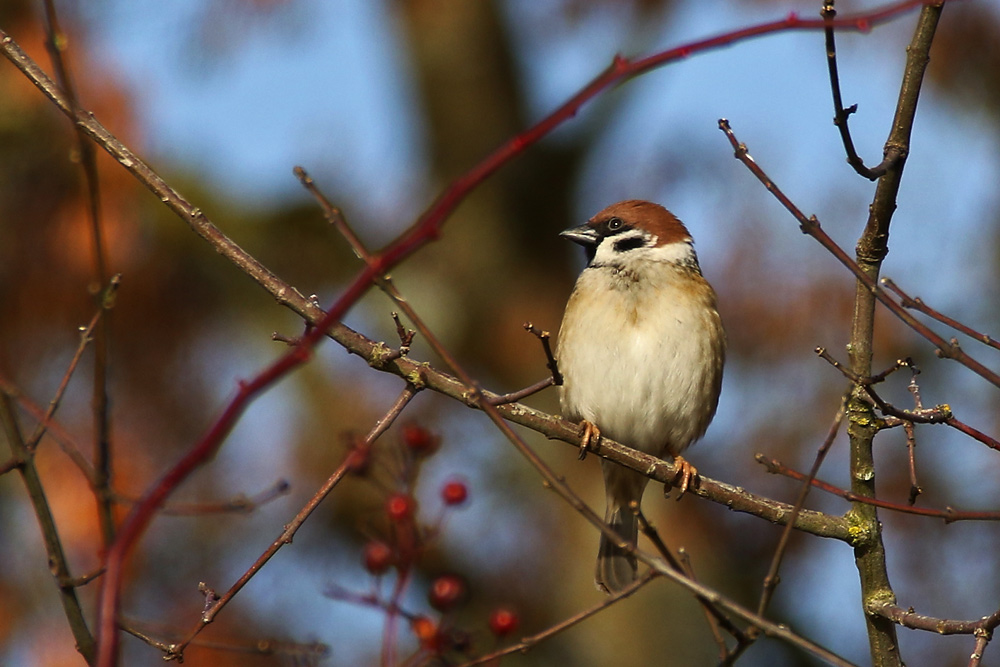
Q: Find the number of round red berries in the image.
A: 8